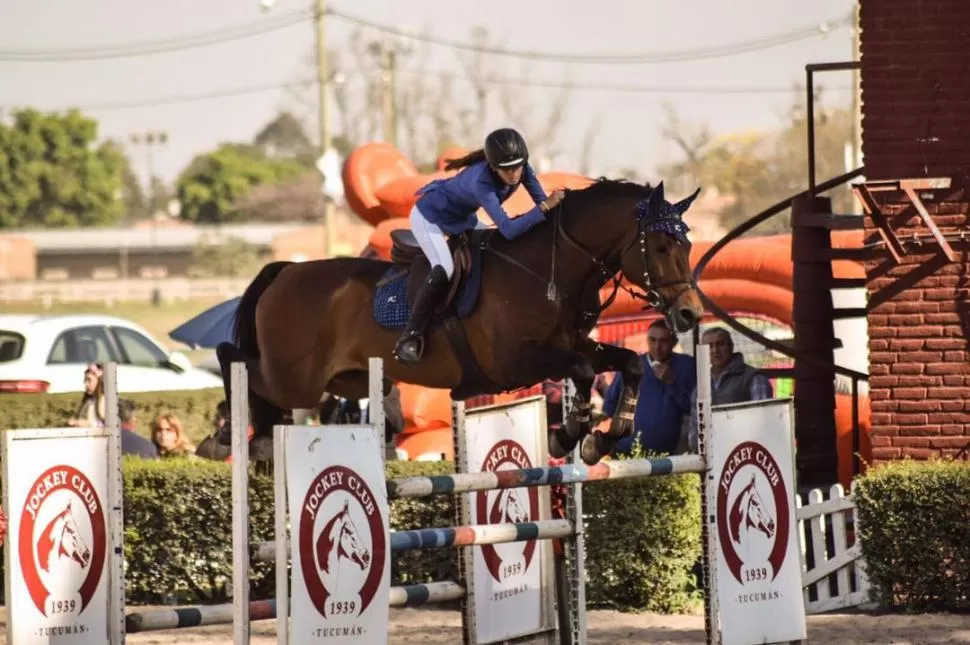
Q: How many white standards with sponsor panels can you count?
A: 4